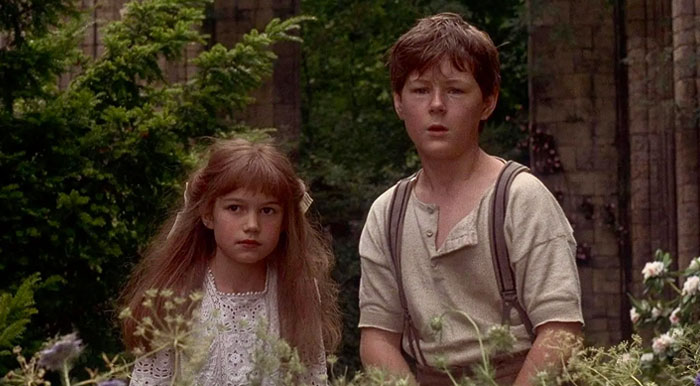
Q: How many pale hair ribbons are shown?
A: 2